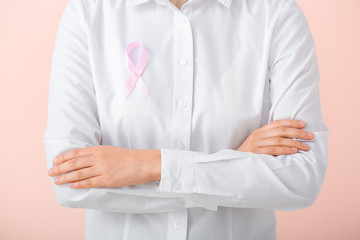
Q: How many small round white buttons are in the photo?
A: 6